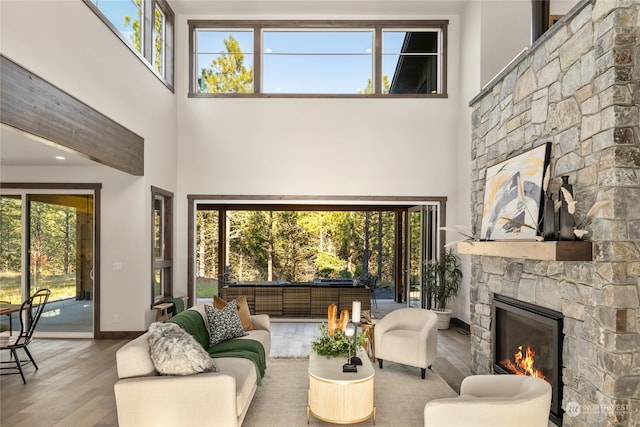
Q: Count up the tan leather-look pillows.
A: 1